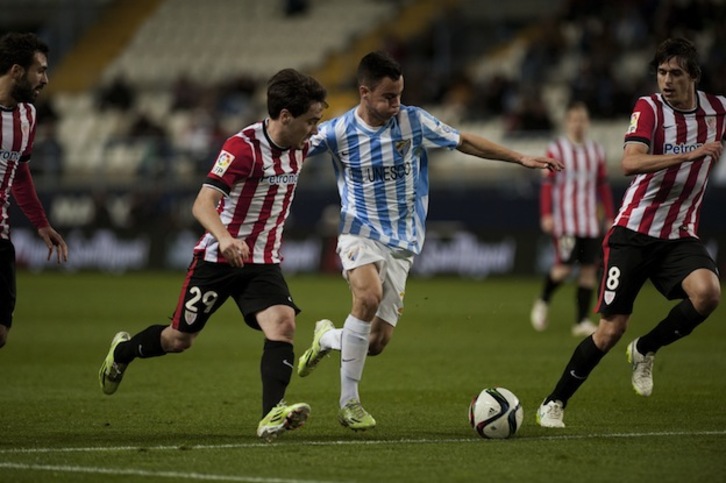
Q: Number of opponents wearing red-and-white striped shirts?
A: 4